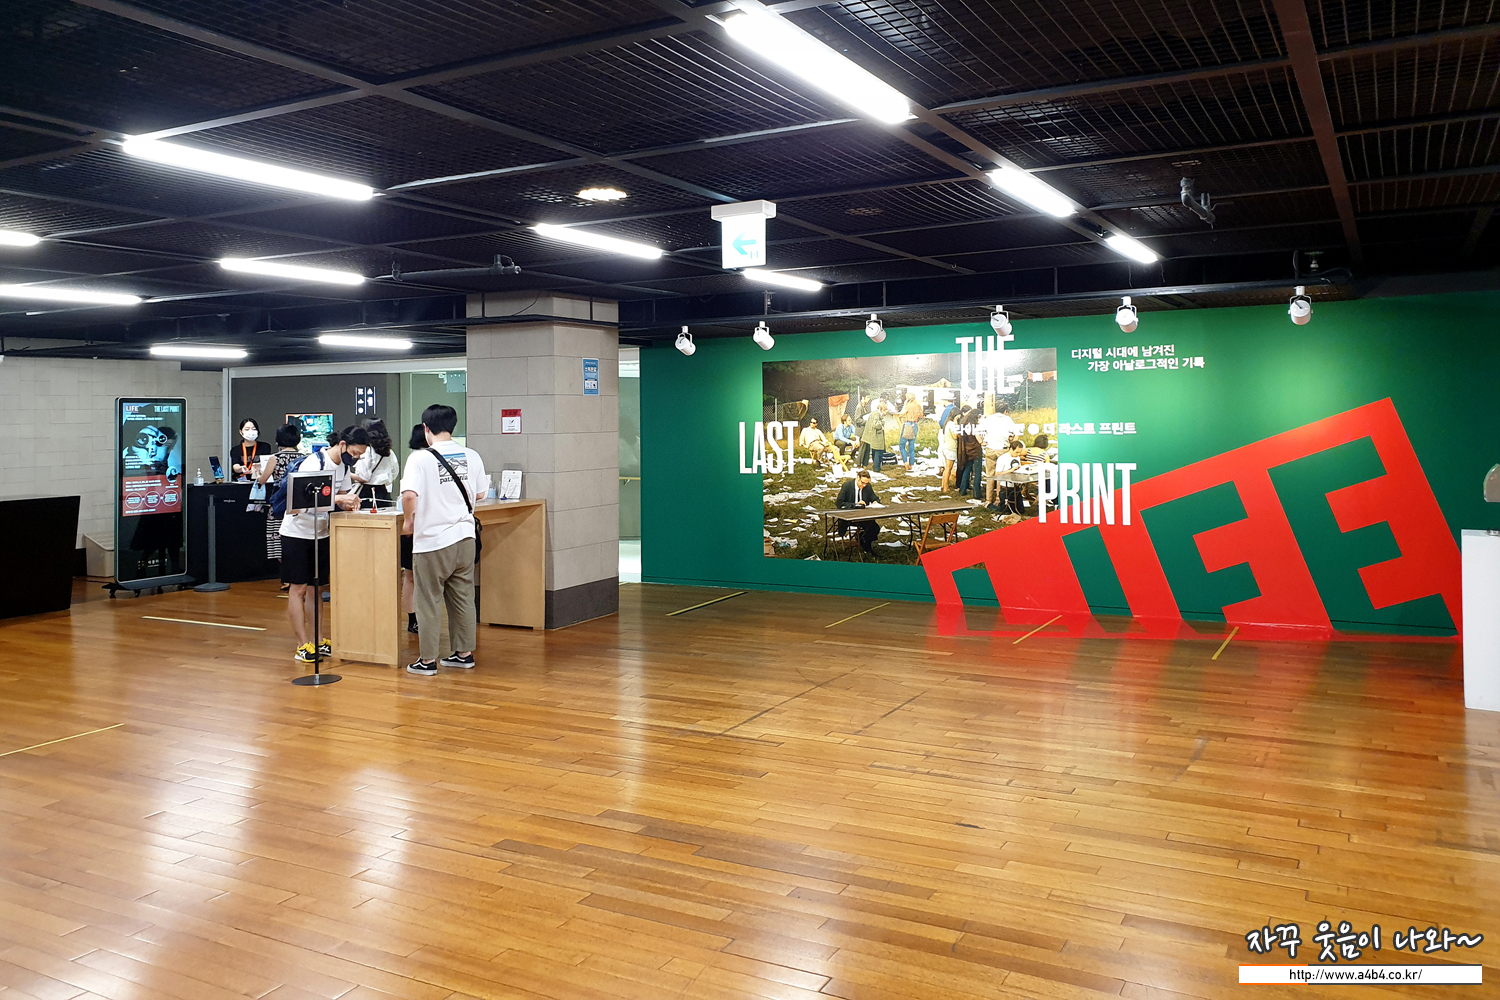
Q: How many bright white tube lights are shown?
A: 11